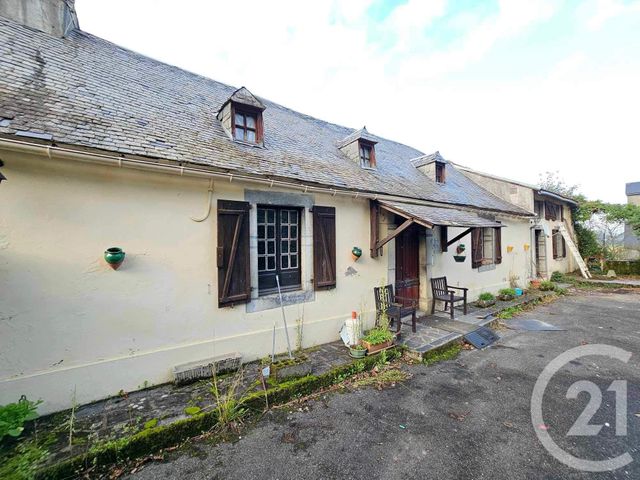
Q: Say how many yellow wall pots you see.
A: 2